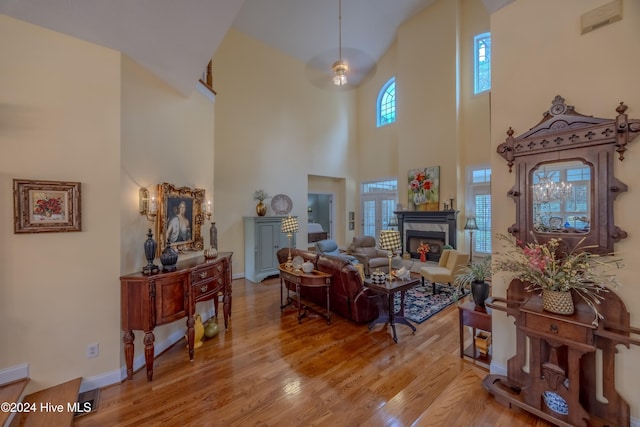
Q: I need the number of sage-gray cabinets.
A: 1